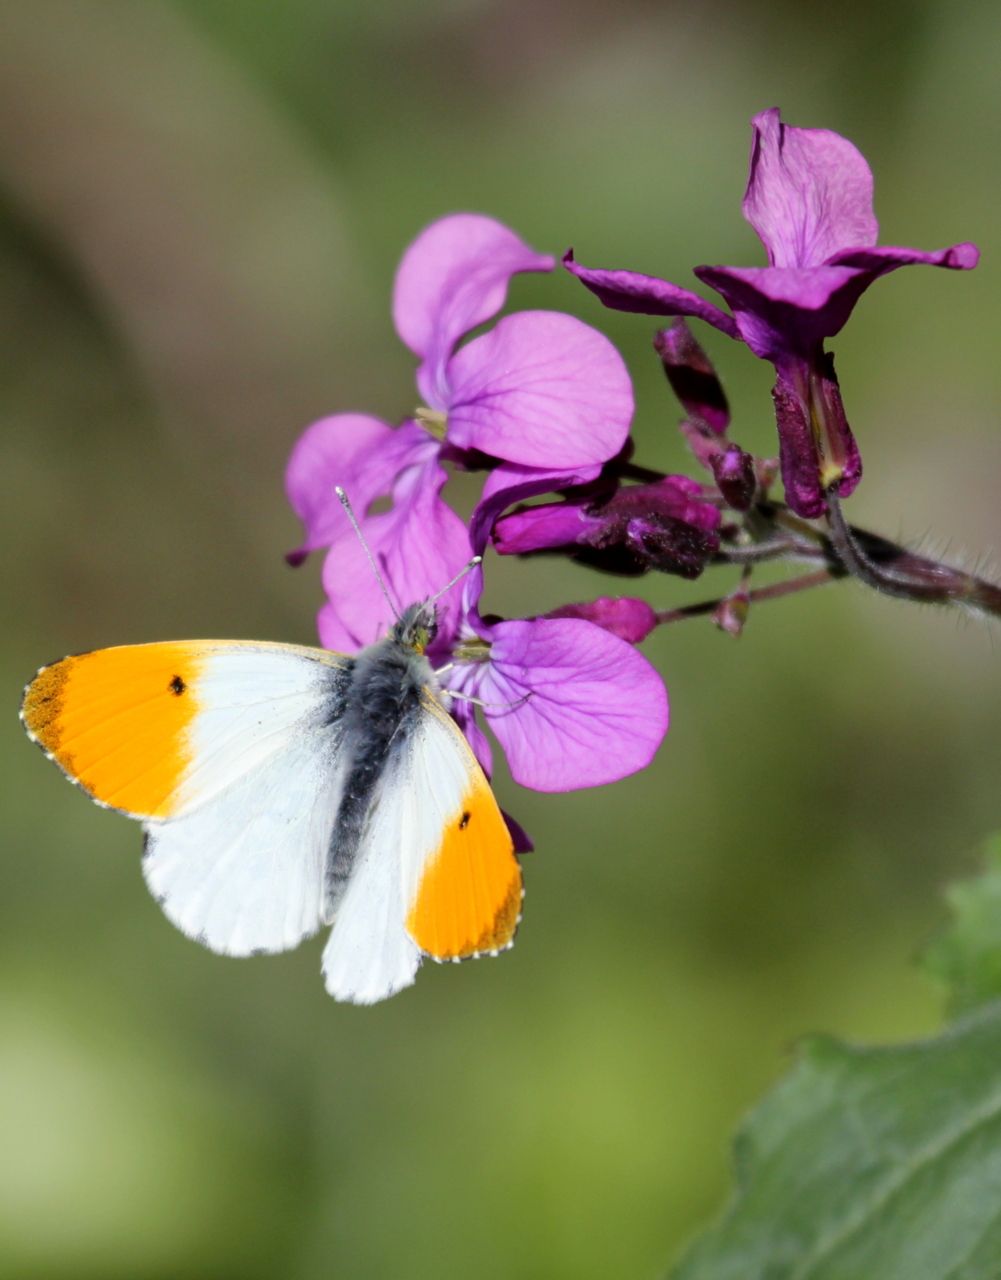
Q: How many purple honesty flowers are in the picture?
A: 3